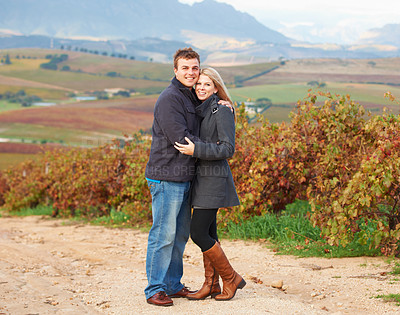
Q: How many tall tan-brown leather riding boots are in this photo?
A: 2